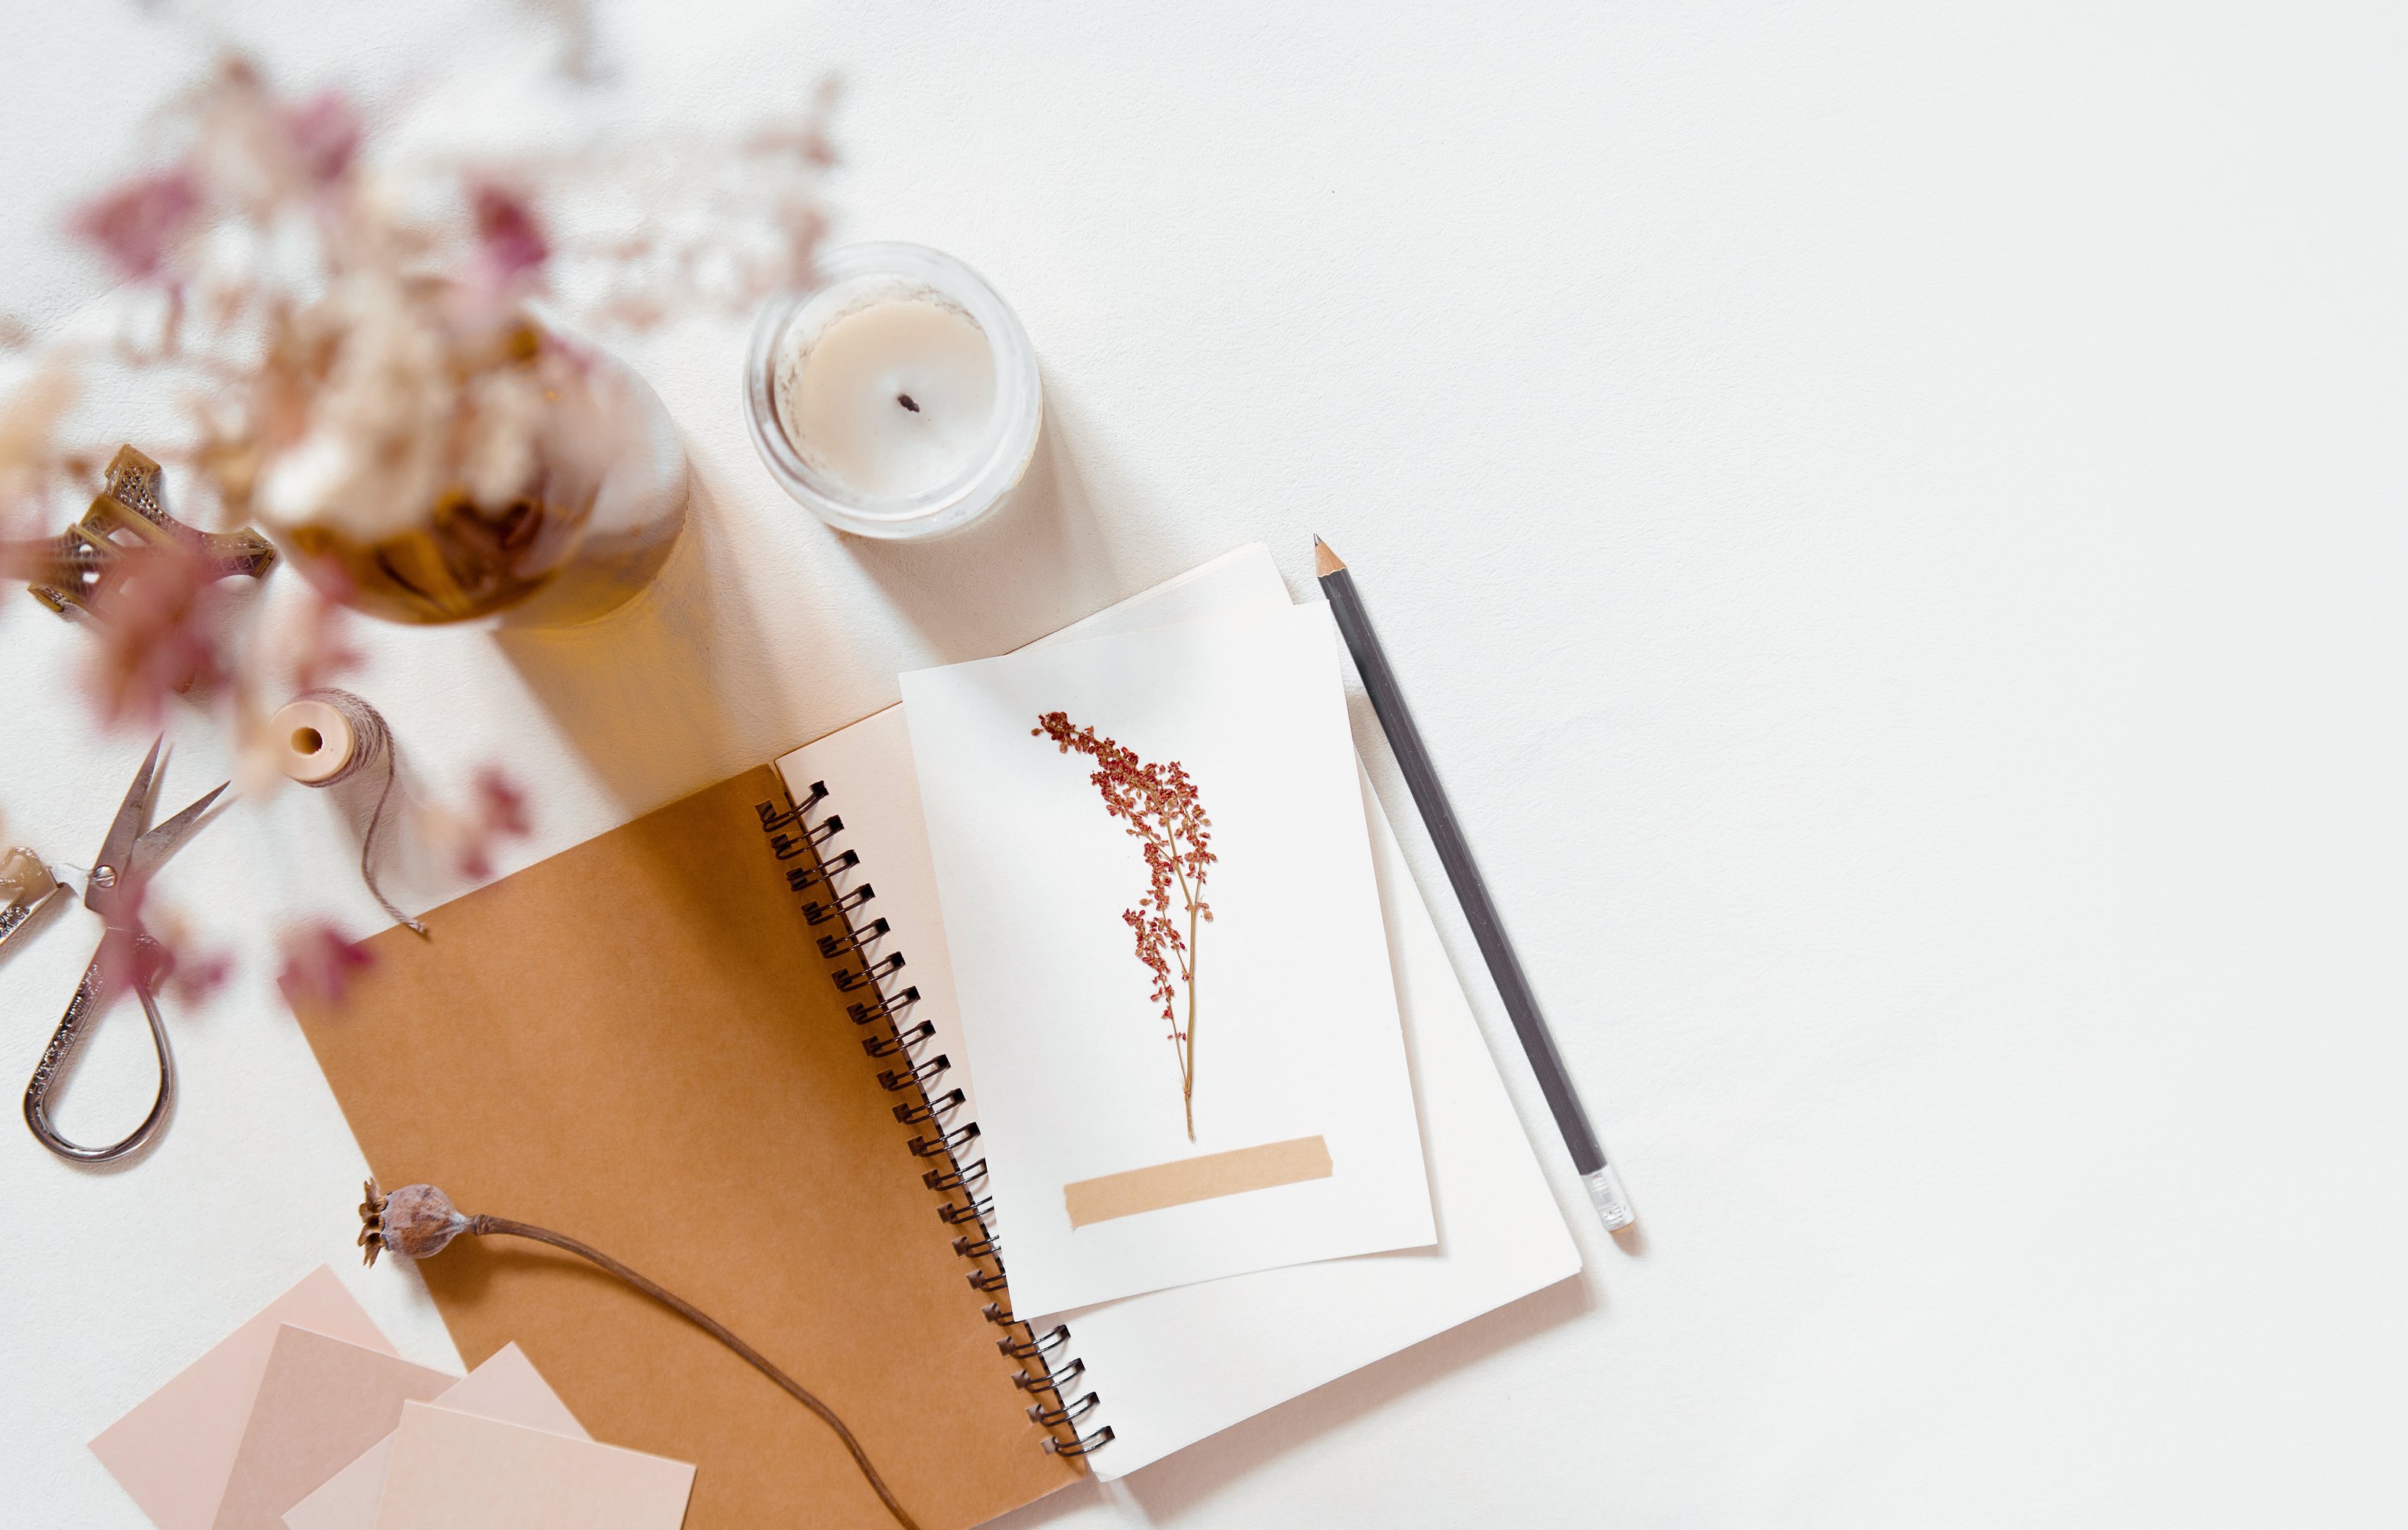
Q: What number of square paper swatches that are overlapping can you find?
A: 4